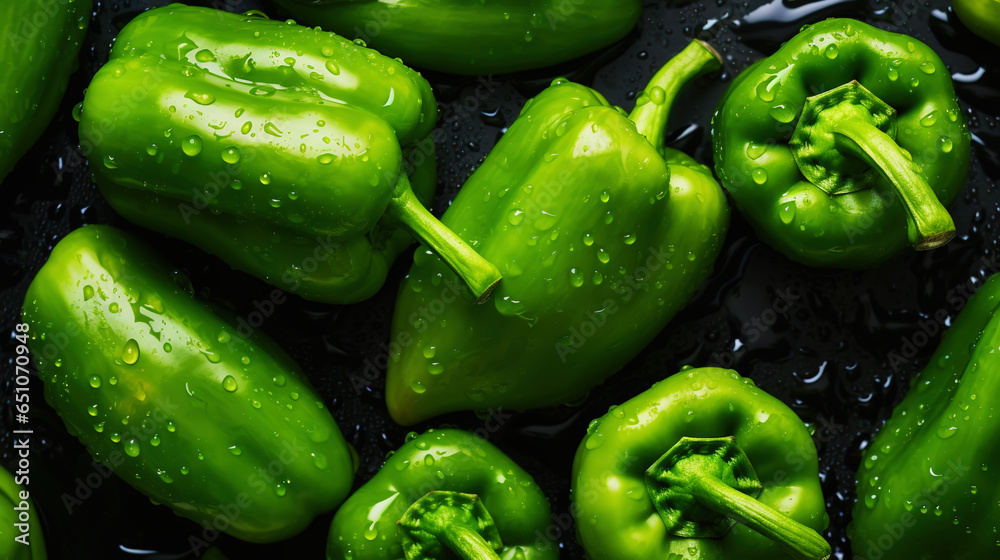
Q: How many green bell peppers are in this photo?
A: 11